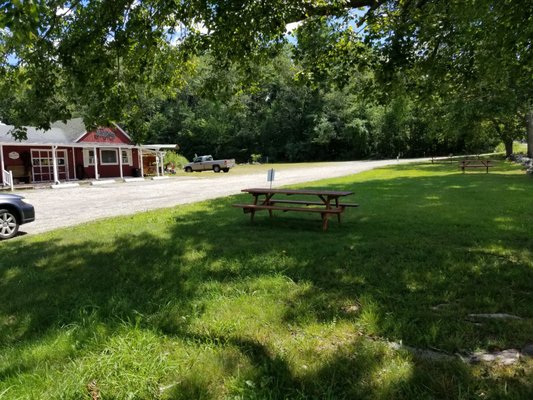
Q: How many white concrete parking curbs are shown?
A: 4